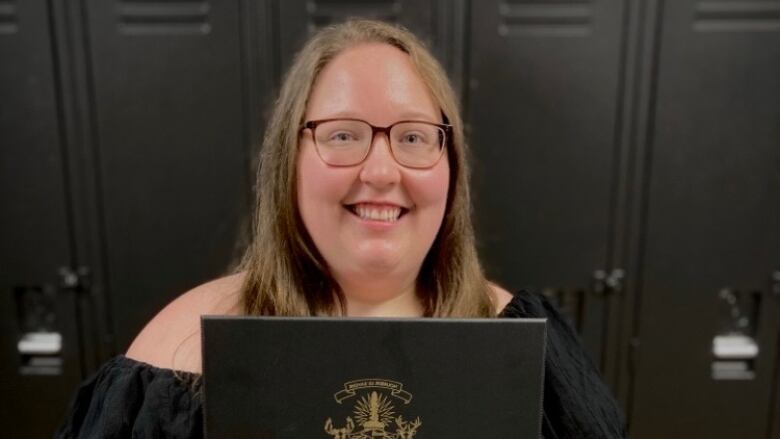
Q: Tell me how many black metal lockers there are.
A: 5